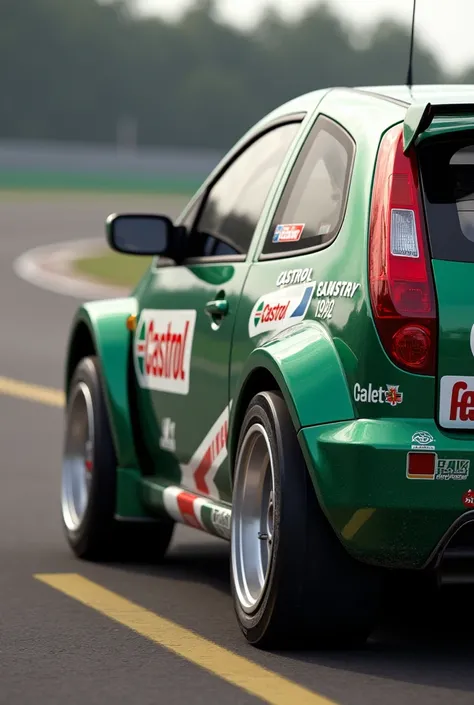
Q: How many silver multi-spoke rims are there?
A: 2